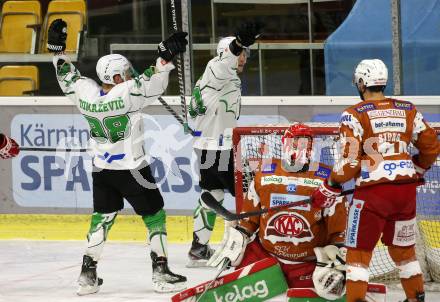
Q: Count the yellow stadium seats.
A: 3